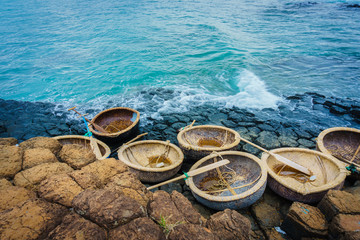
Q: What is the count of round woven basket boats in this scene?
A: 7